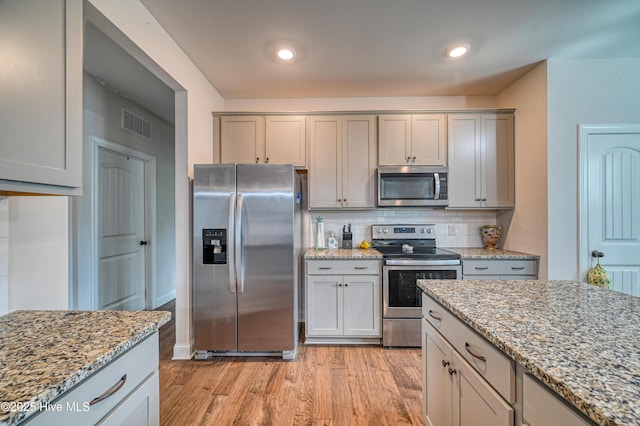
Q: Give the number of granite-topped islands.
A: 1